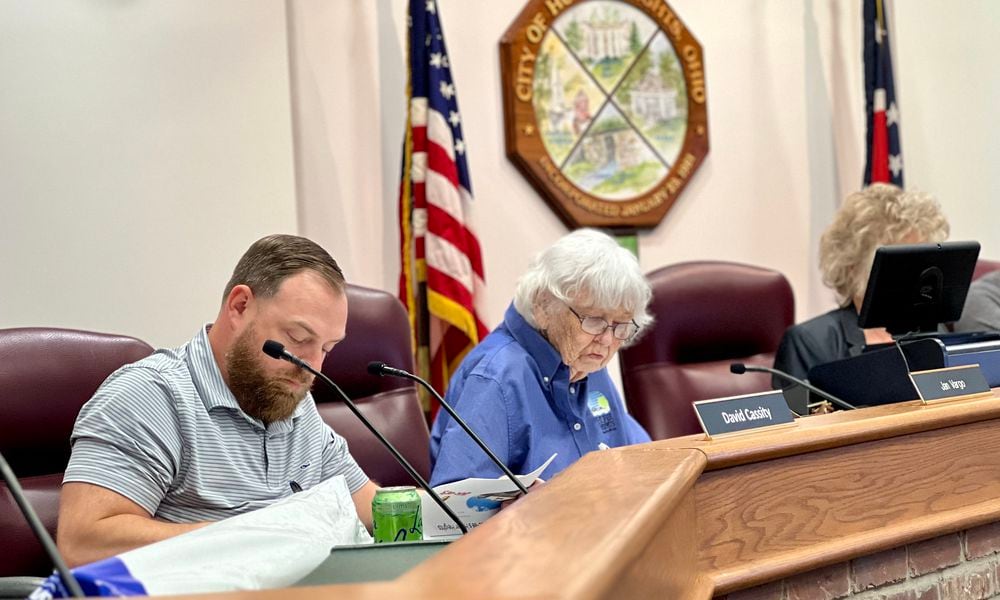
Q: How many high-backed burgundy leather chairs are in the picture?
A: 4